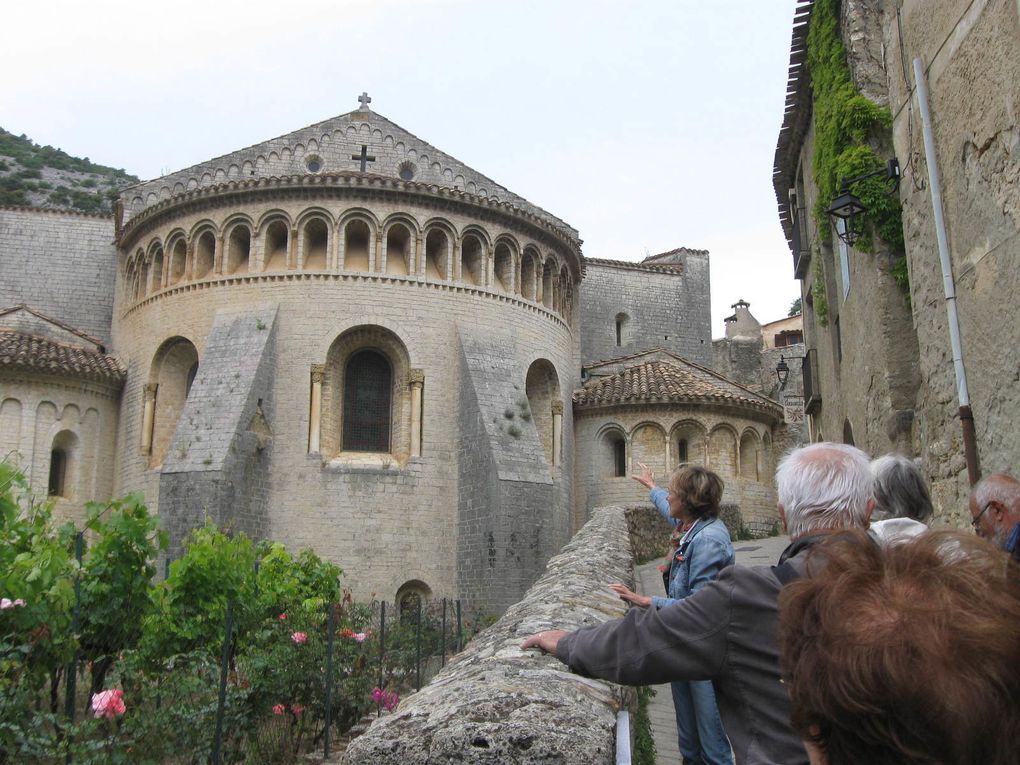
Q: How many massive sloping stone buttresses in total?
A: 2